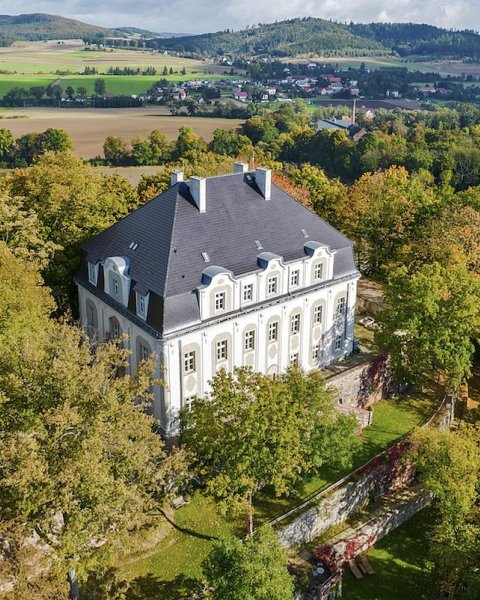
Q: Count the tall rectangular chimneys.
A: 4